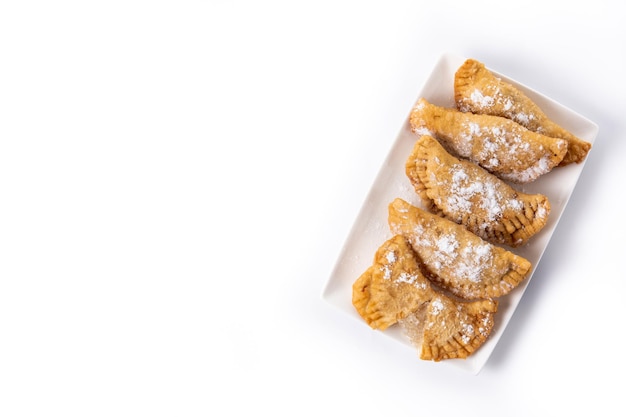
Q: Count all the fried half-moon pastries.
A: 5